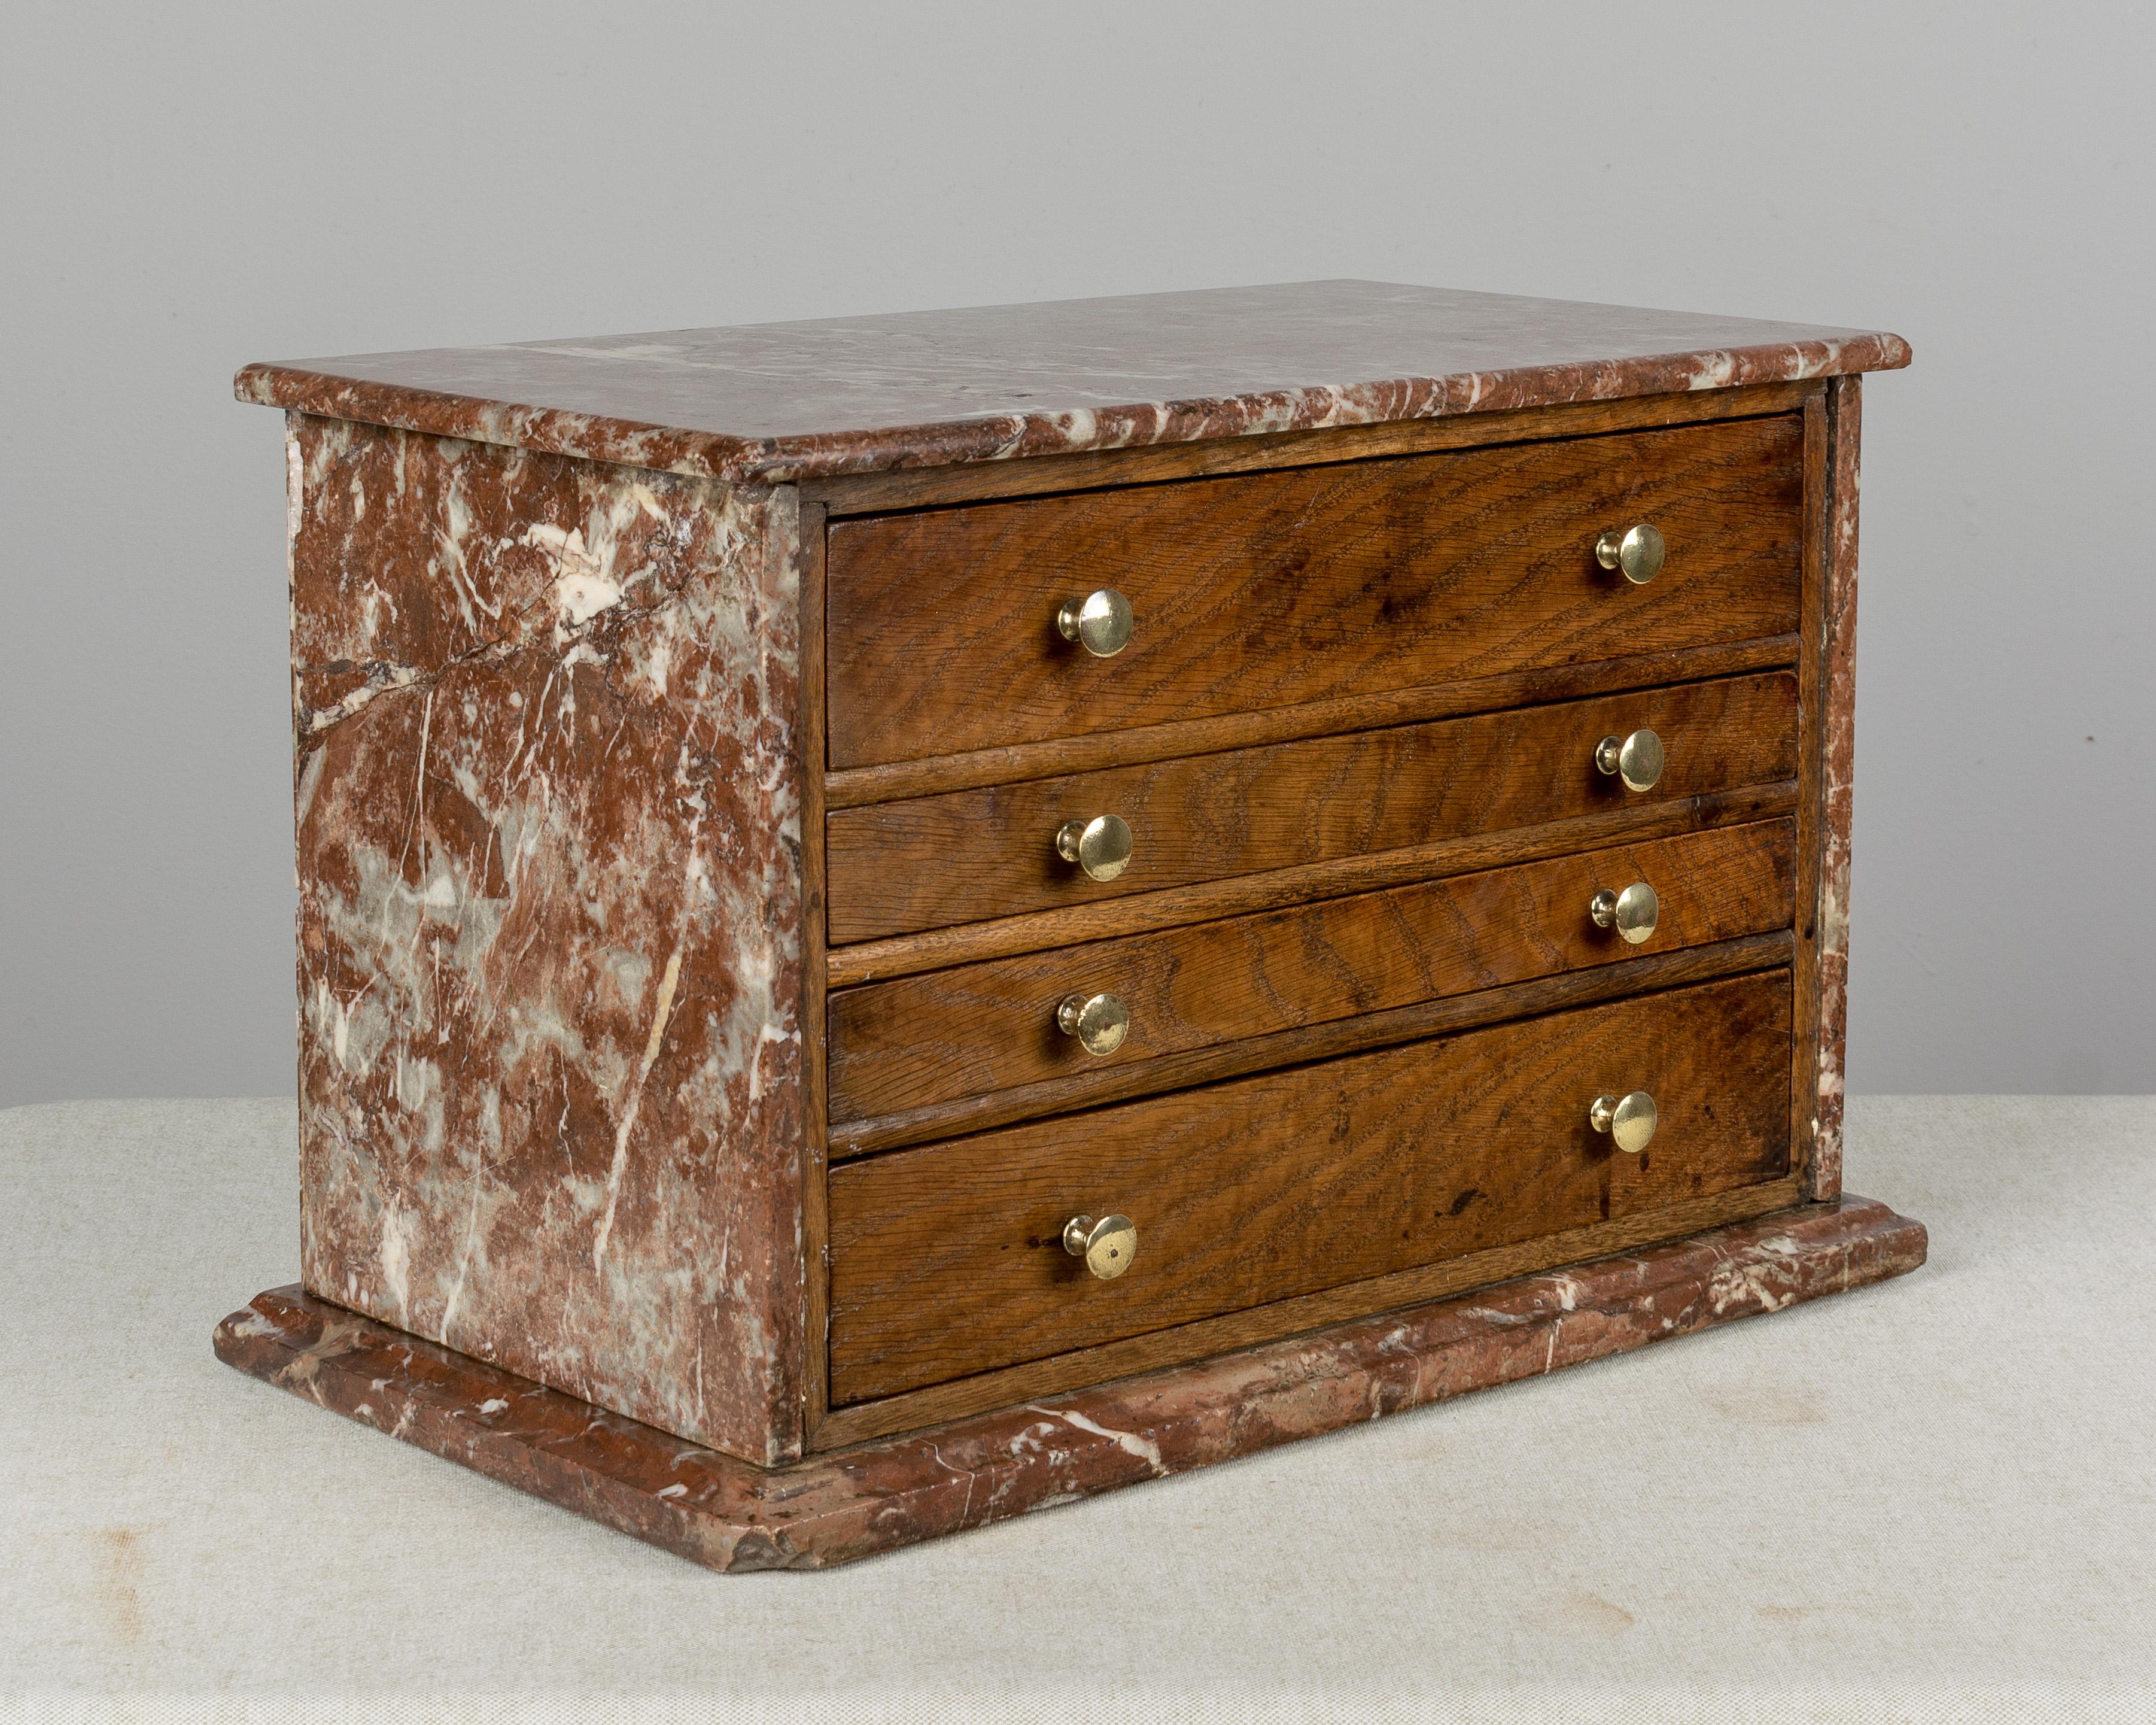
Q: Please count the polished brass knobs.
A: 8